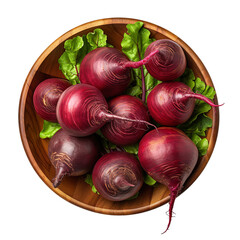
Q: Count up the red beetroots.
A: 9